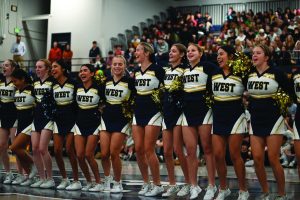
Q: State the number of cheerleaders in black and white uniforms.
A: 11